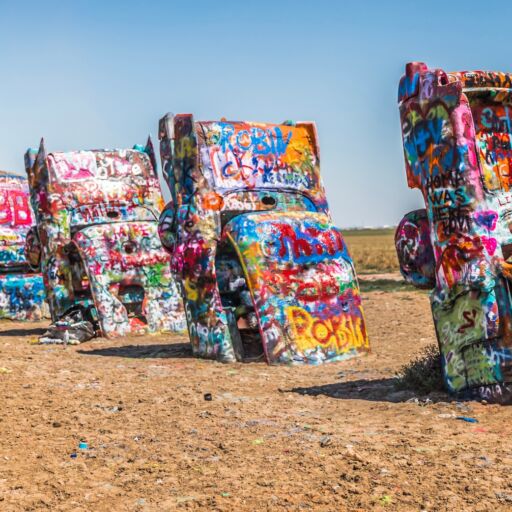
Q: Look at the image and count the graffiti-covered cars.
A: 4